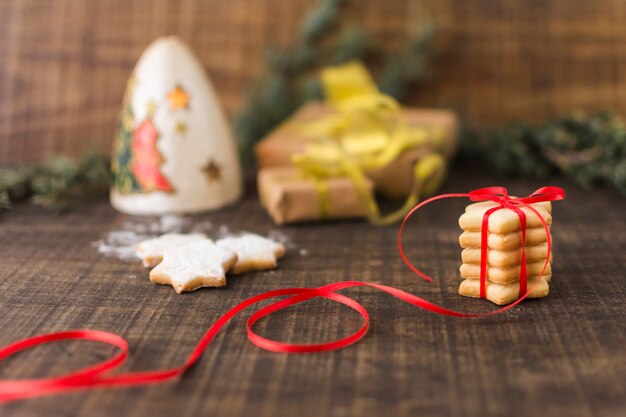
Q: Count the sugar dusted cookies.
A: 3